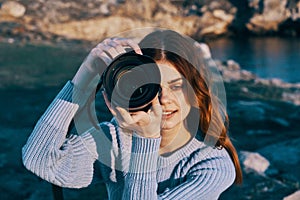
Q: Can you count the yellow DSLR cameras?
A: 0